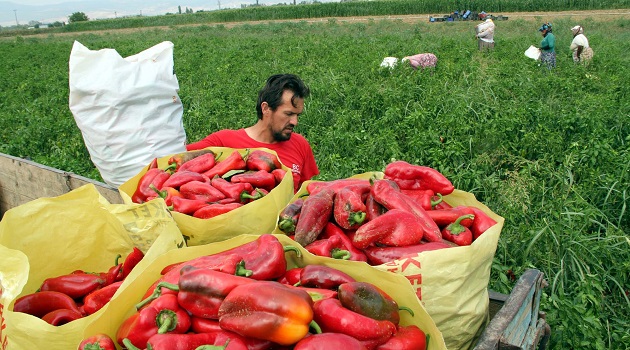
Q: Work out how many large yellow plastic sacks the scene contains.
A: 4